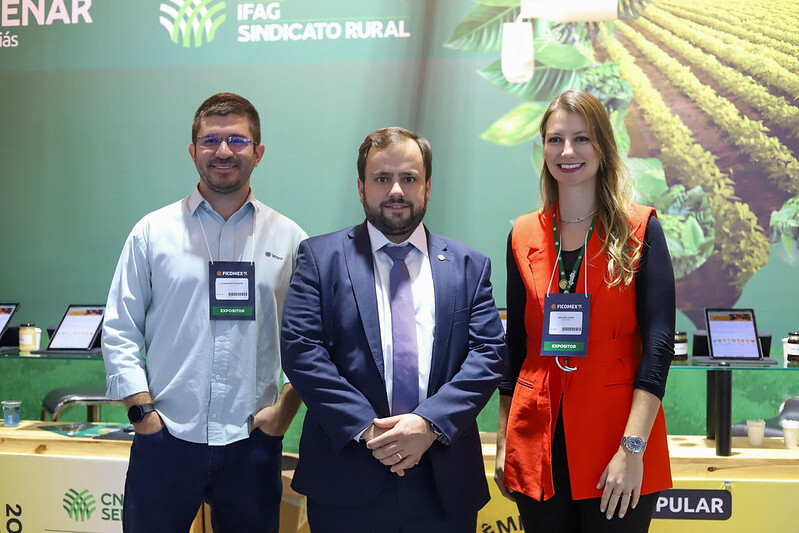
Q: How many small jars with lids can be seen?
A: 3